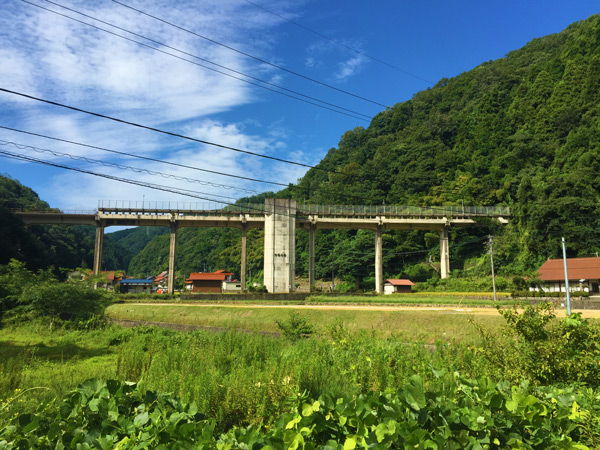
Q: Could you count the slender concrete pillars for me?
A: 6